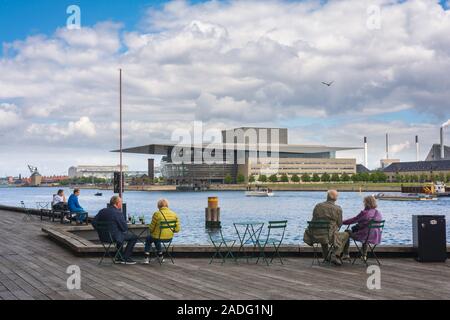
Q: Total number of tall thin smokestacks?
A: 4